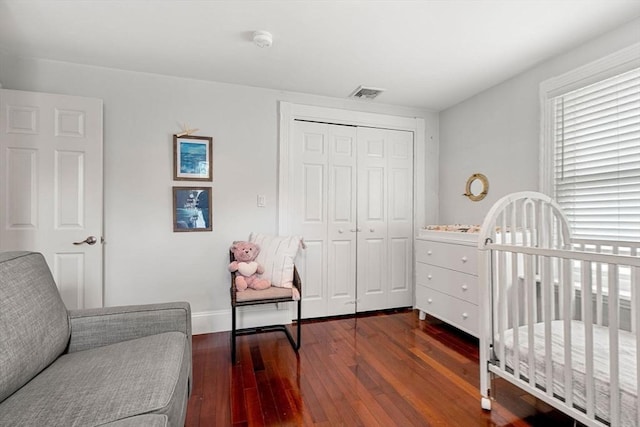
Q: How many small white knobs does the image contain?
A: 8